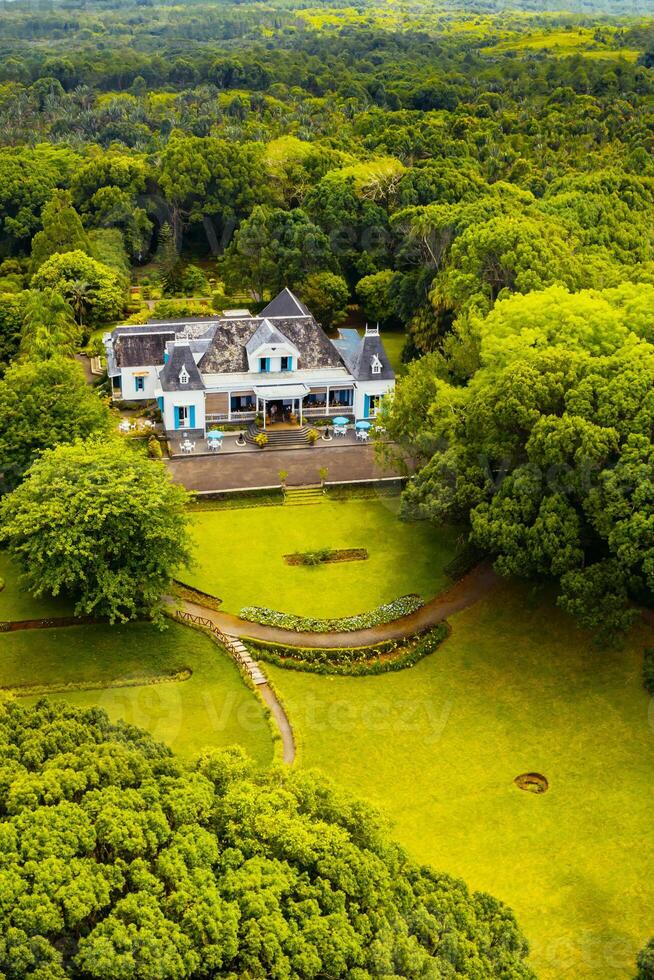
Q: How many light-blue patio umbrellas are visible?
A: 3